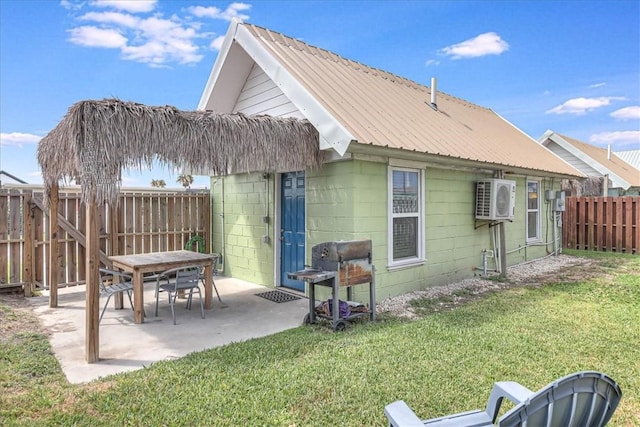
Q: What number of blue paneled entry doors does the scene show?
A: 1